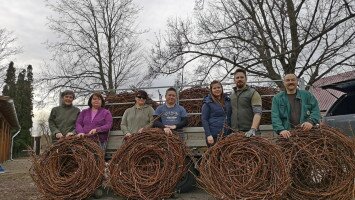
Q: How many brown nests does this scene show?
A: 4